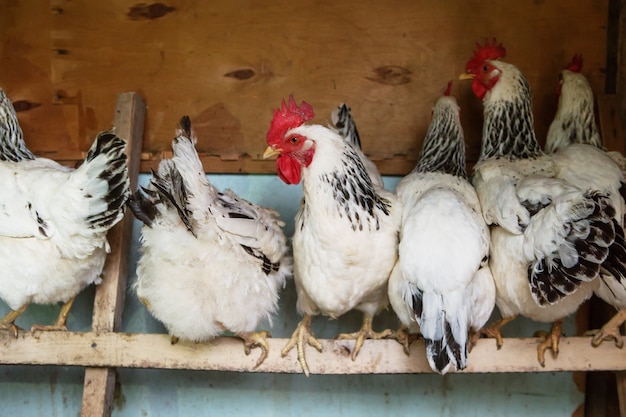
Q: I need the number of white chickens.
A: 6